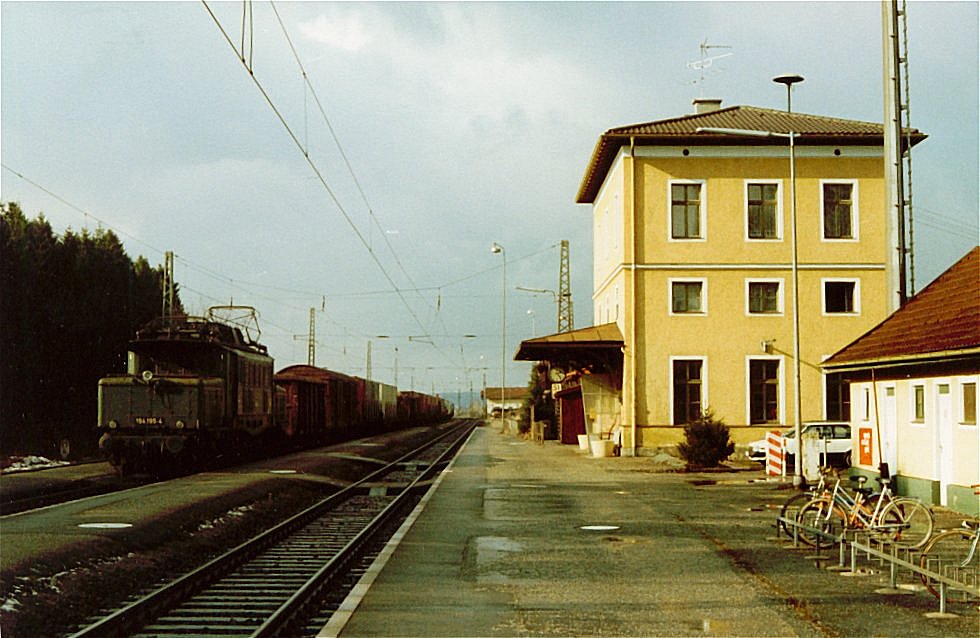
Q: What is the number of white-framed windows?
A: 12